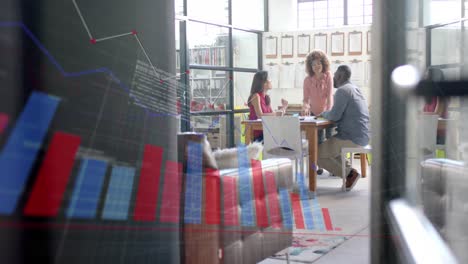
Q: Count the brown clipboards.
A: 7